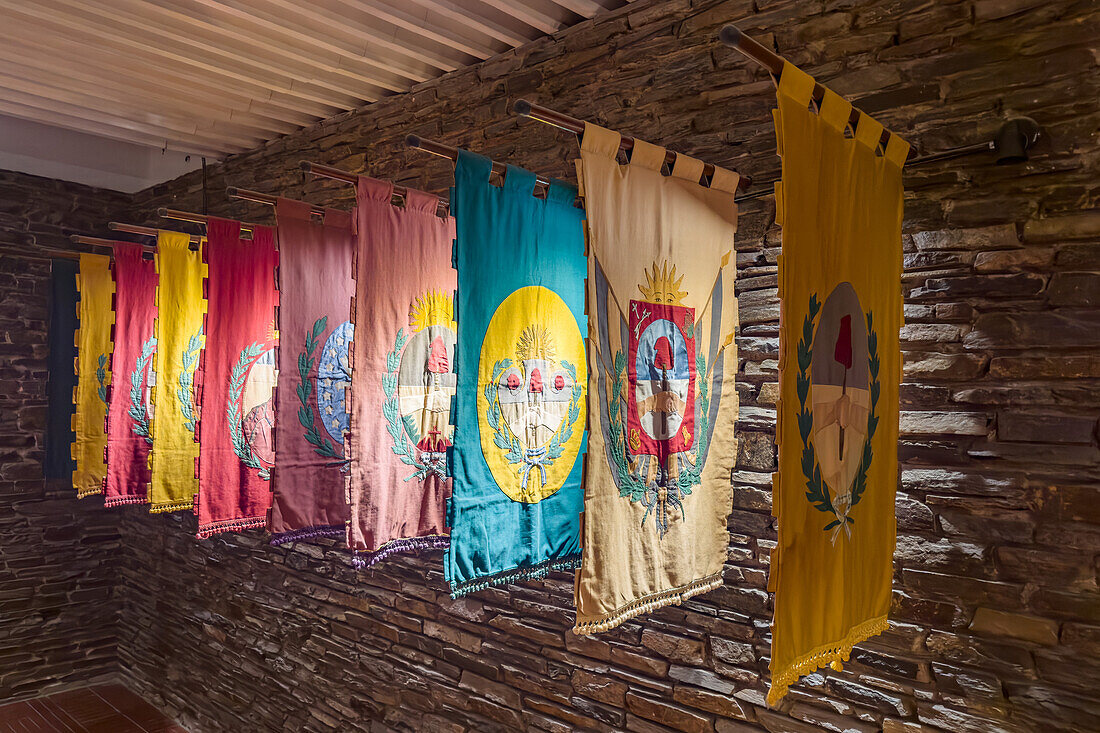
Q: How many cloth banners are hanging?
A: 10